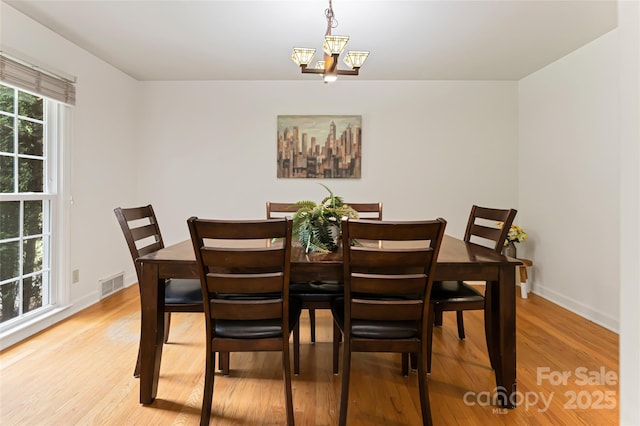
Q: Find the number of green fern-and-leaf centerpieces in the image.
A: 1